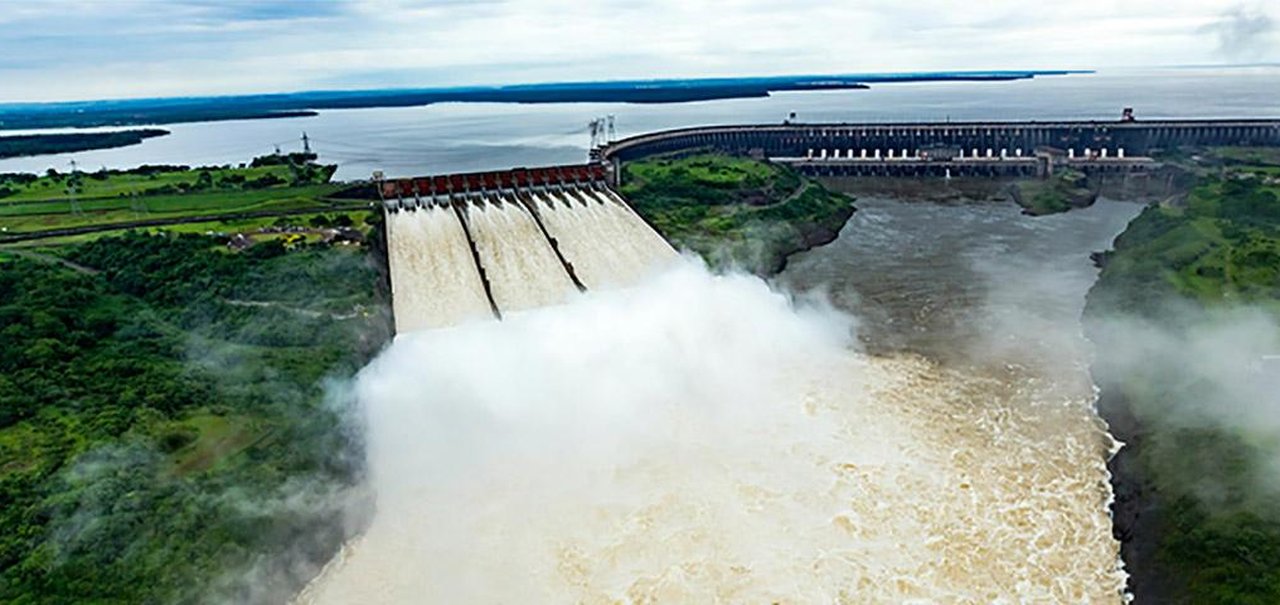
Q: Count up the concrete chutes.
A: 3